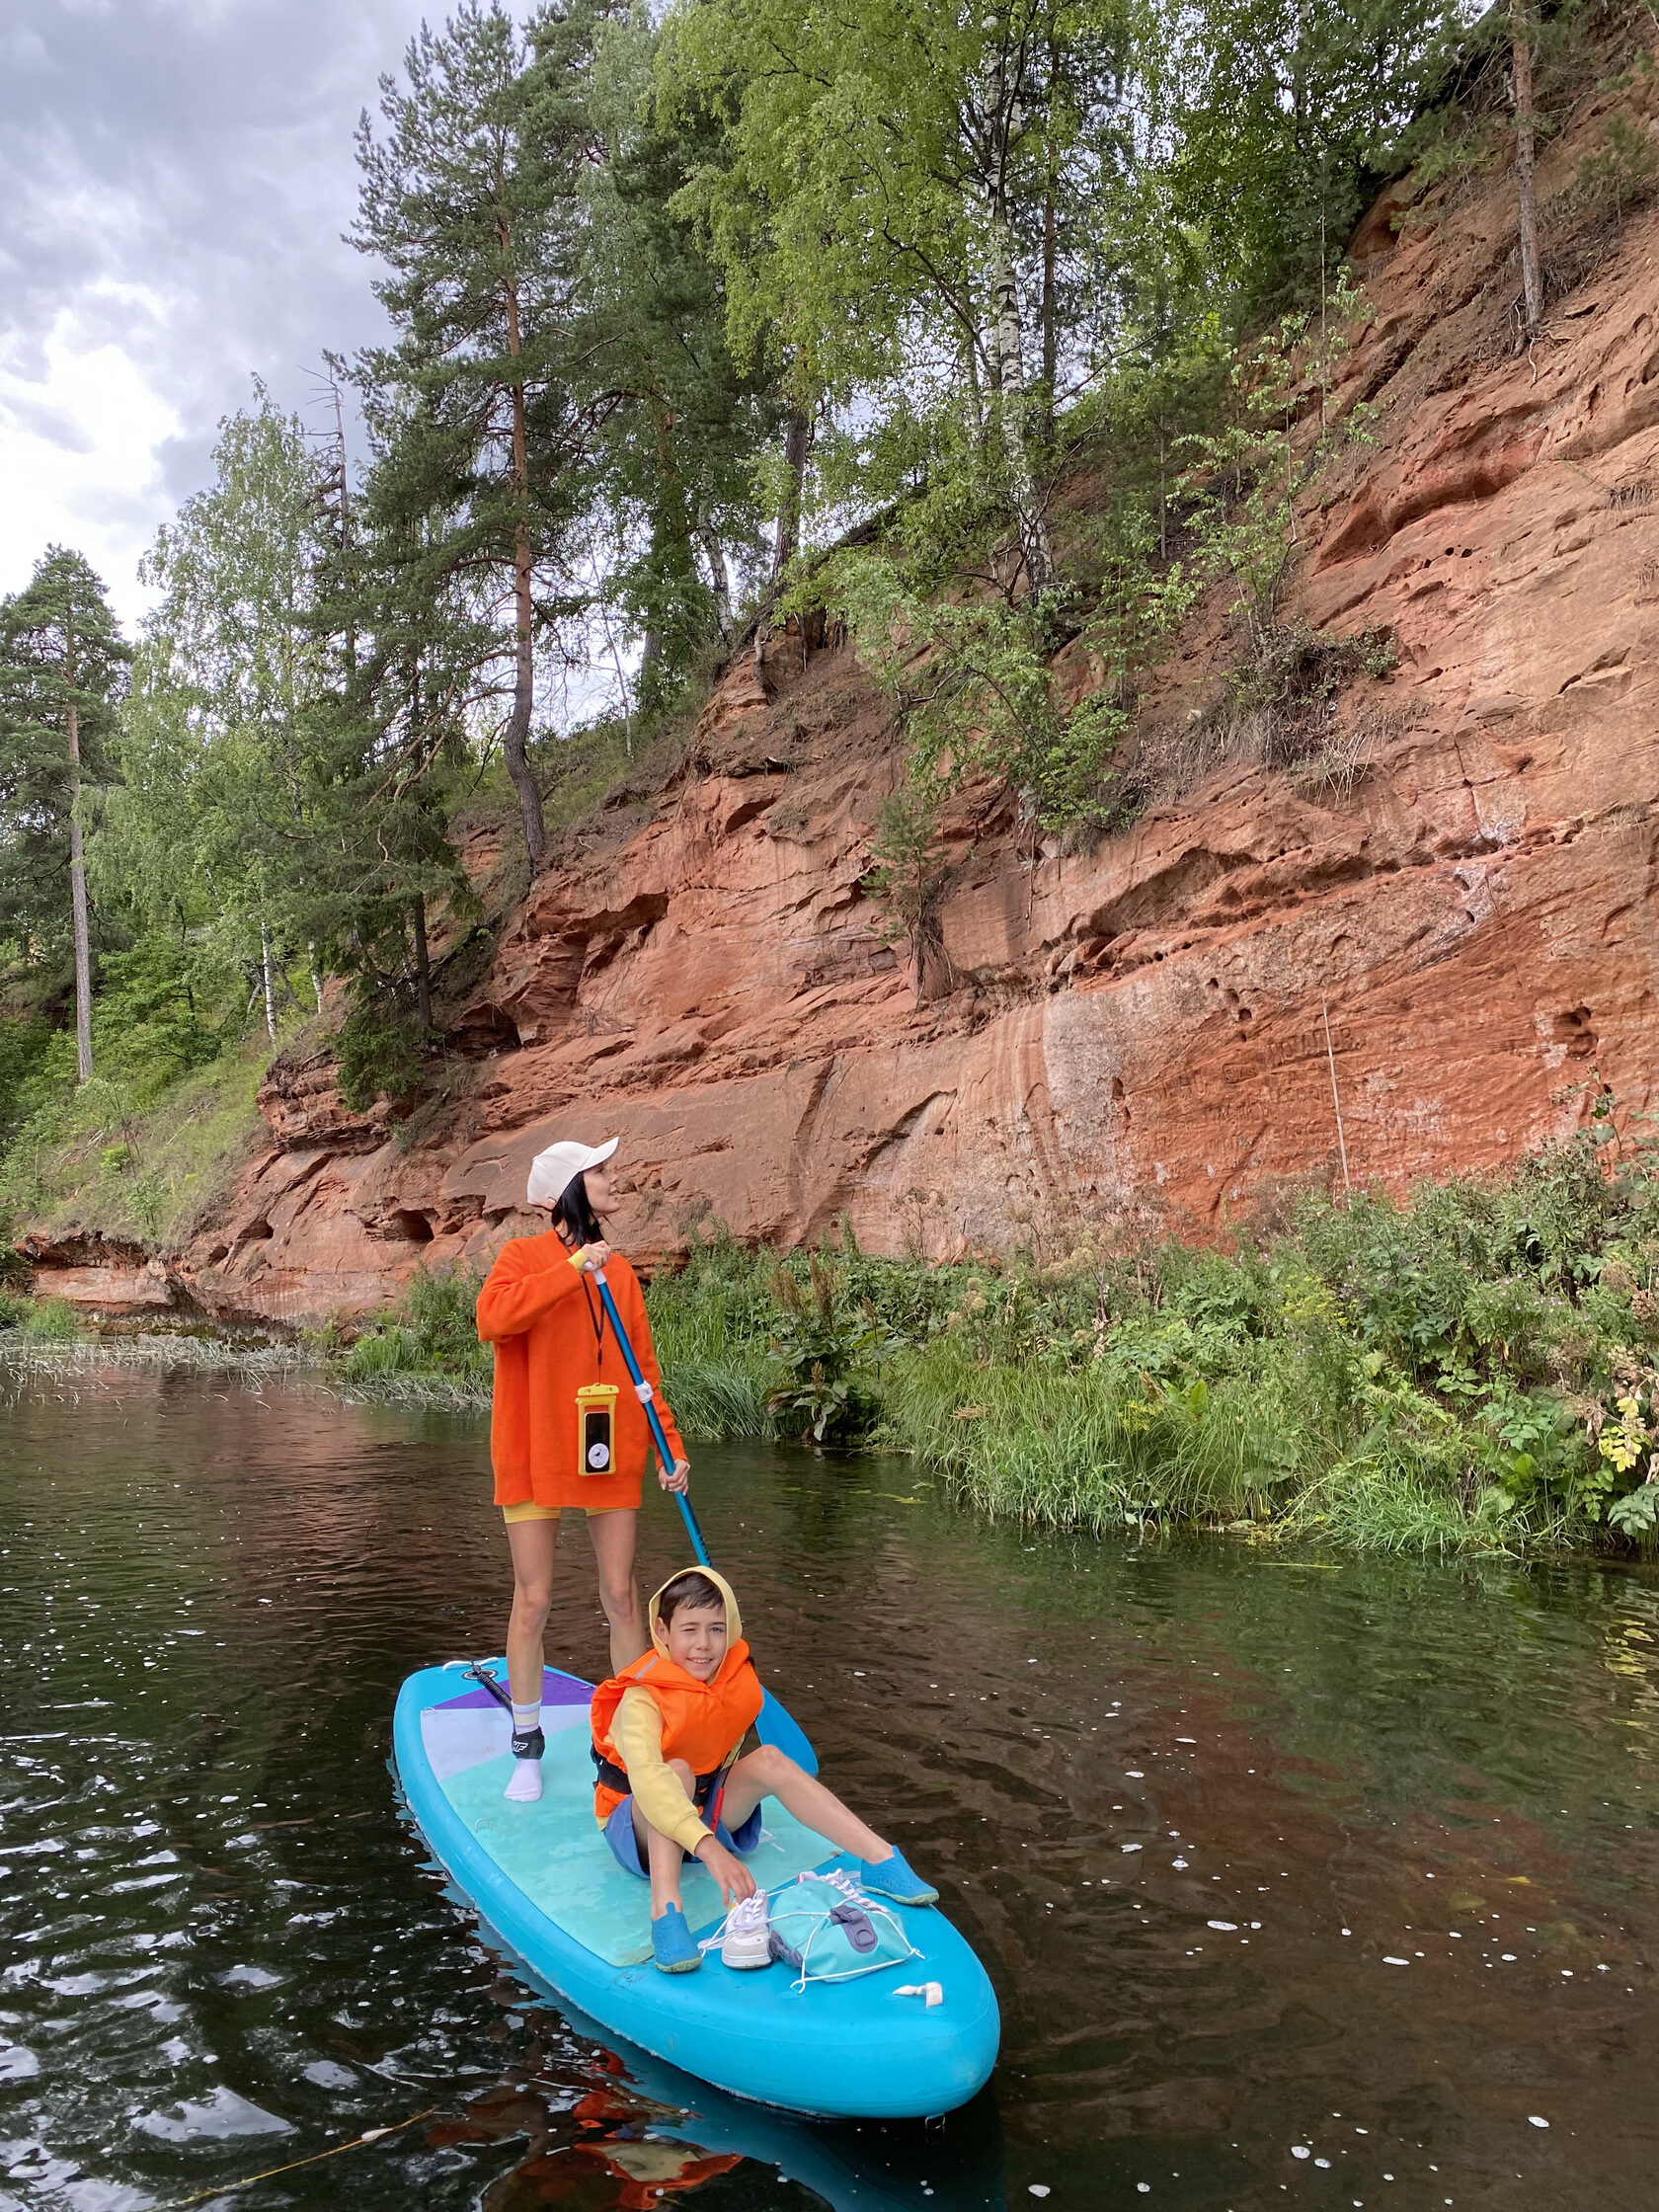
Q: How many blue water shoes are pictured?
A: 2